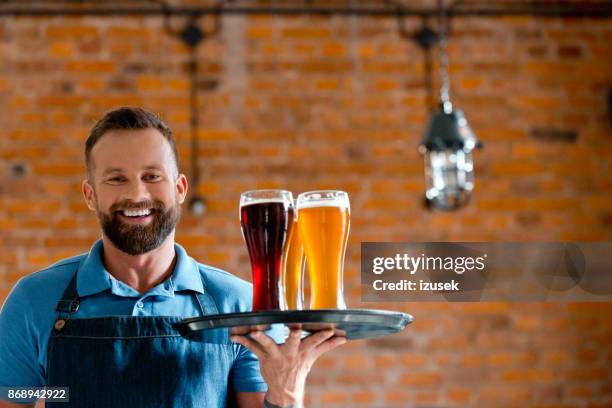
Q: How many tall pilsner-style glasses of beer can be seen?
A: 3